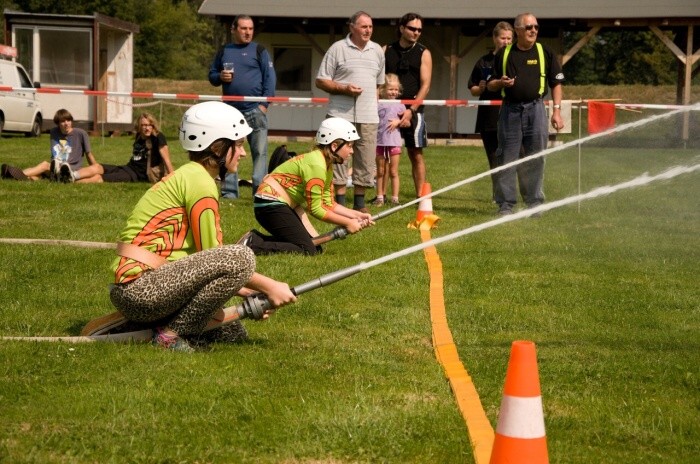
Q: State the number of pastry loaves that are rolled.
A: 0